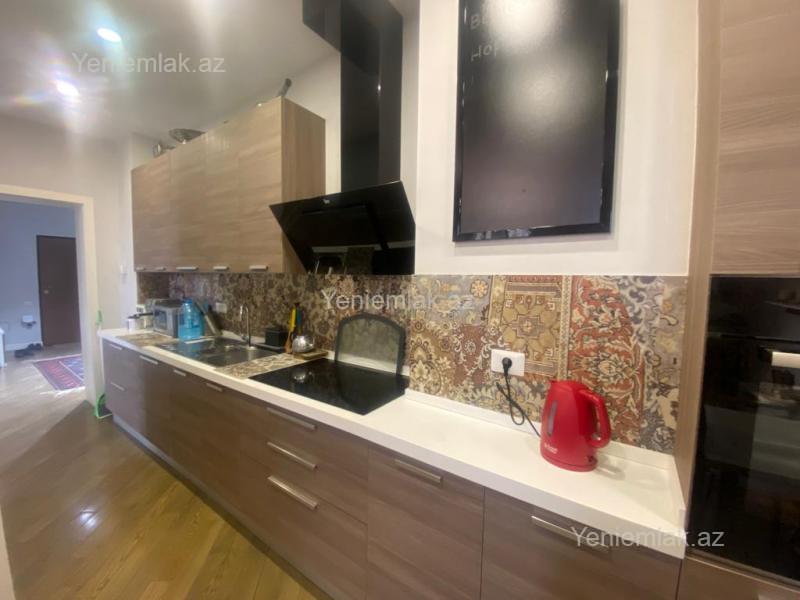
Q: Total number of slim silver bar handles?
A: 15